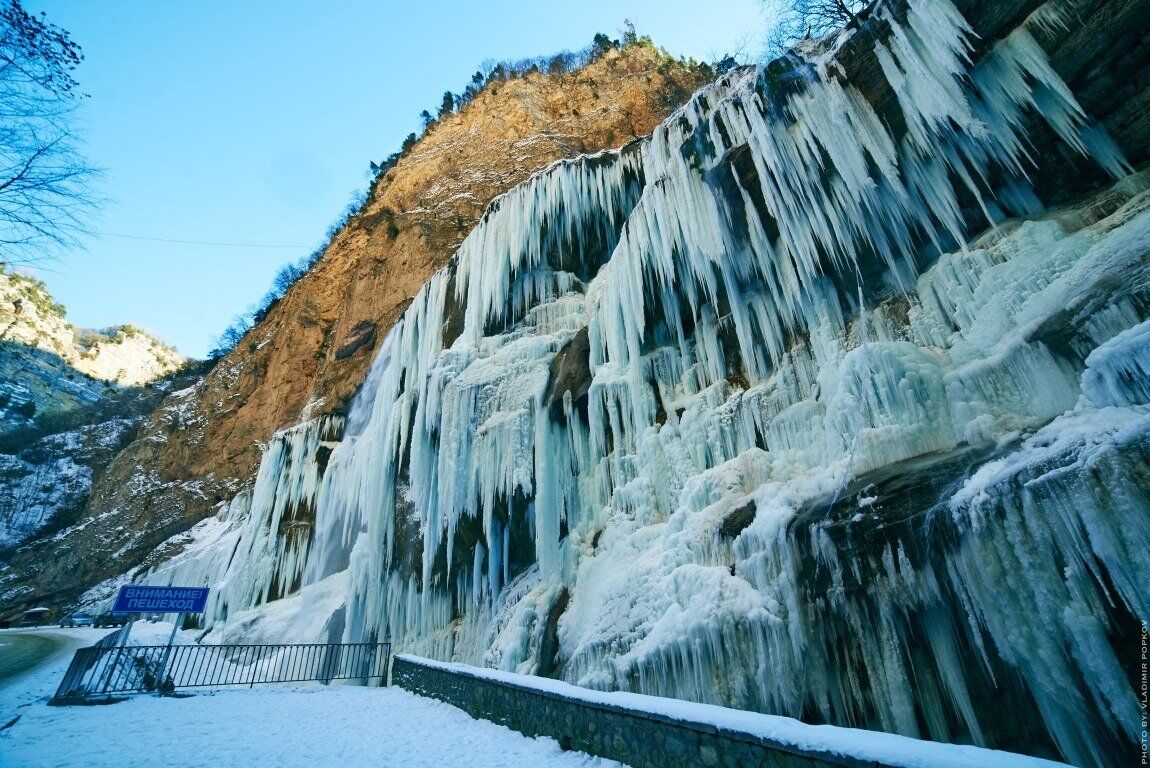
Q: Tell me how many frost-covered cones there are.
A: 0